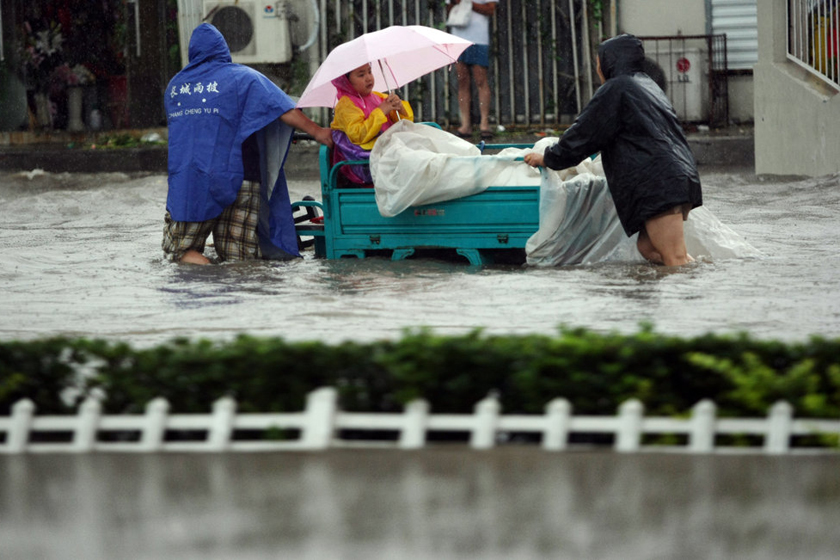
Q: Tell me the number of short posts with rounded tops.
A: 10